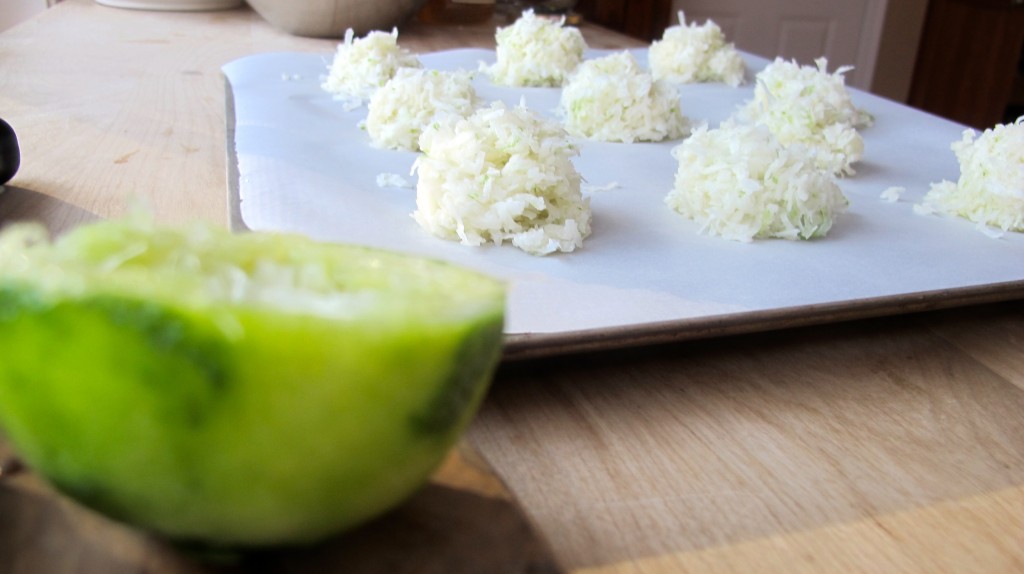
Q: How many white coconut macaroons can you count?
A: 9